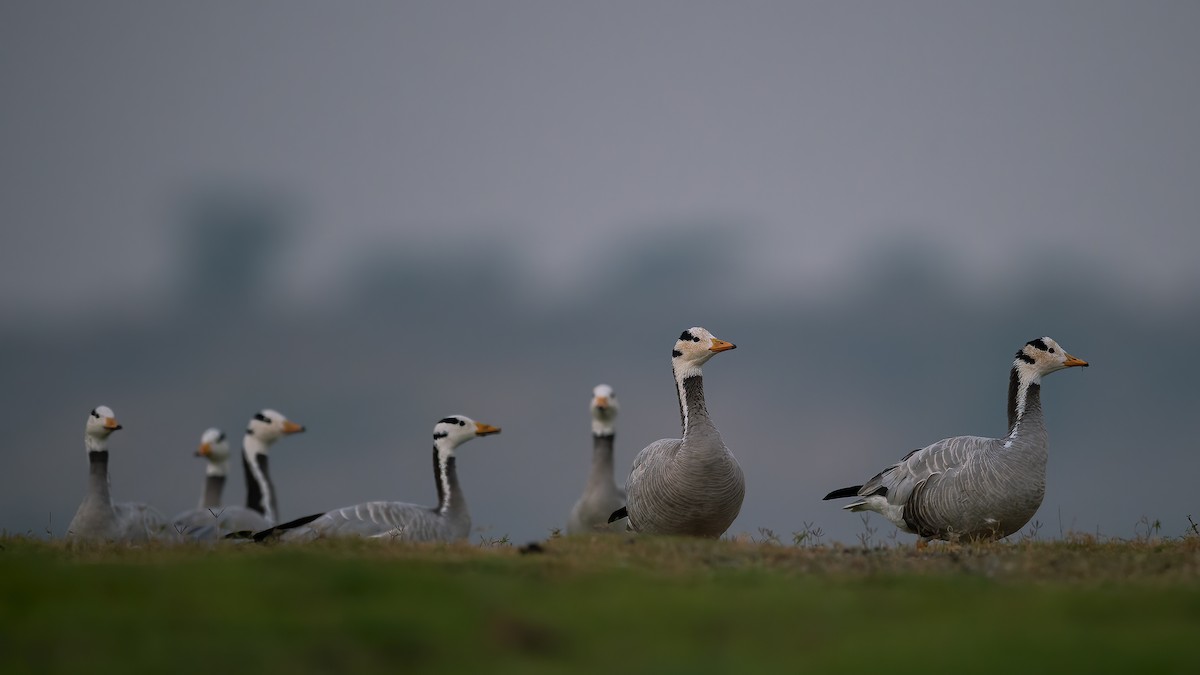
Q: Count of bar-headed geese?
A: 7